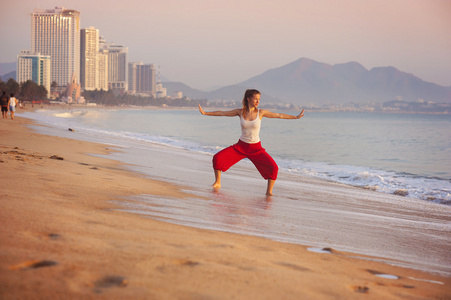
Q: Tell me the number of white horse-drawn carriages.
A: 0